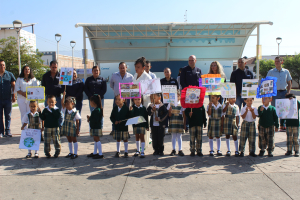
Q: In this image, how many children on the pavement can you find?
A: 14